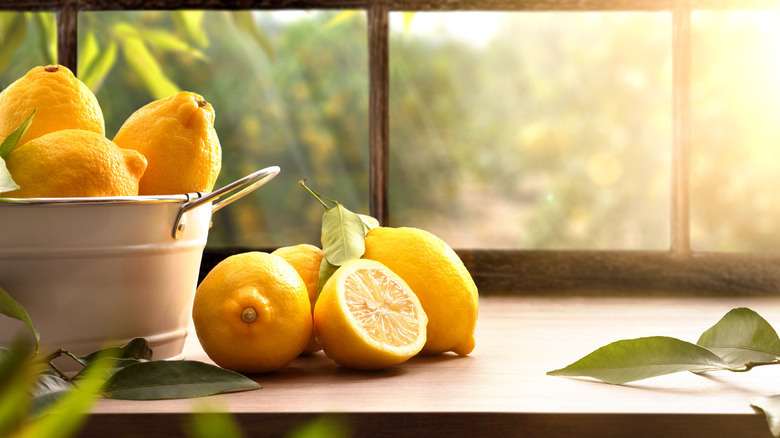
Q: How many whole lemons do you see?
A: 6